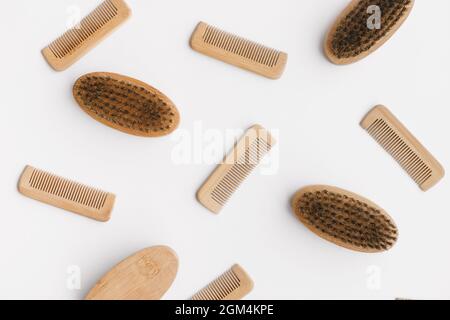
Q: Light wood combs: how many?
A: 6